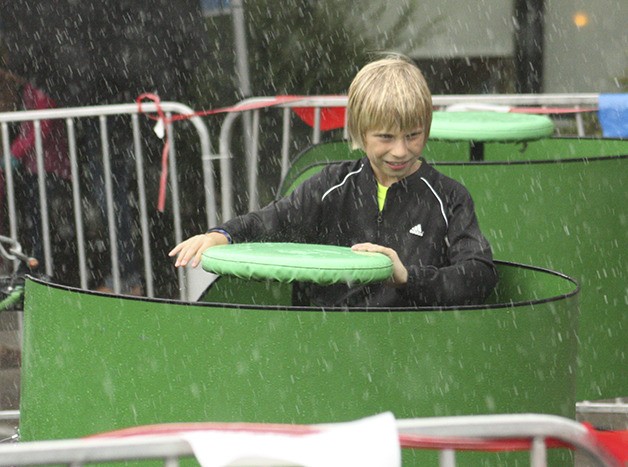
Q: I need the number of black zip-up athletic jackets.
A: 1